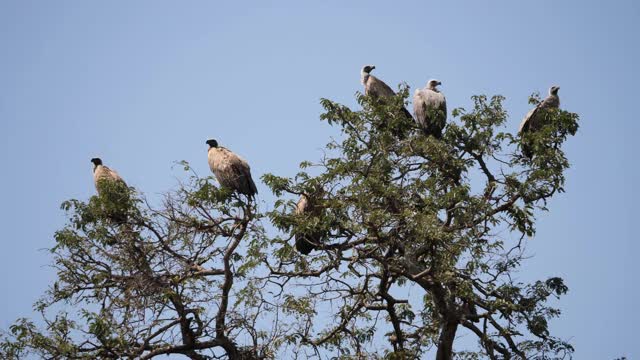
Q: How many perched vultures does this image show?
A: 6